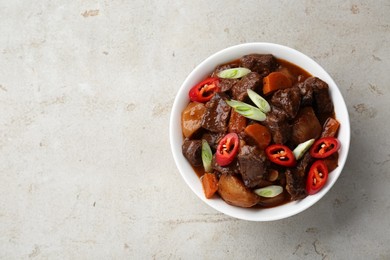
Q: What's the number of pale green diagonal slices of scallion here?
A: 6